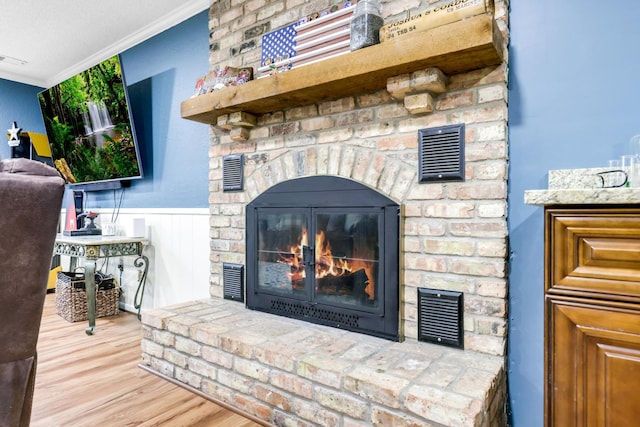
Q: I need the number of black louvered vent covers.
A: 4